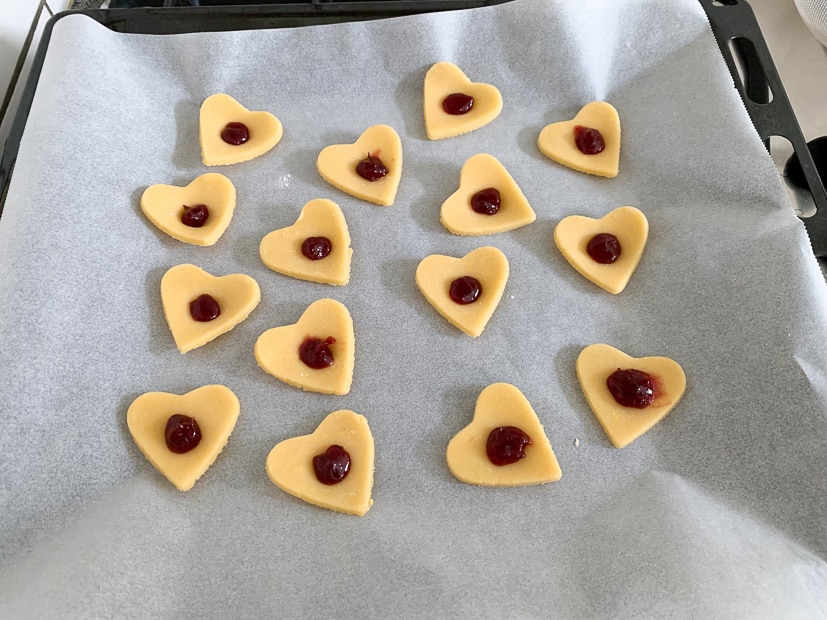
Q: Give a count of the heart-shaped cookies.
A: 15